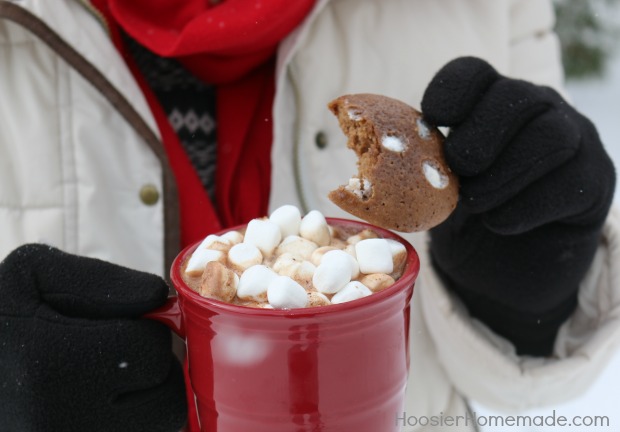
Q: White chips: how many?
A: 5